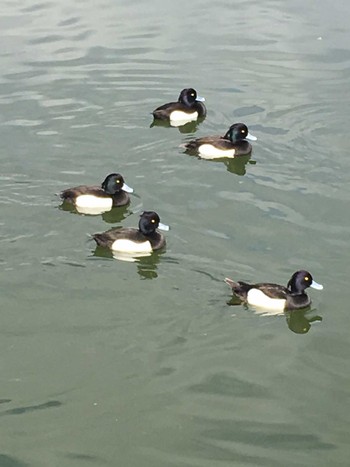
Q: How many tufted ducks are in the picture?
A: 5